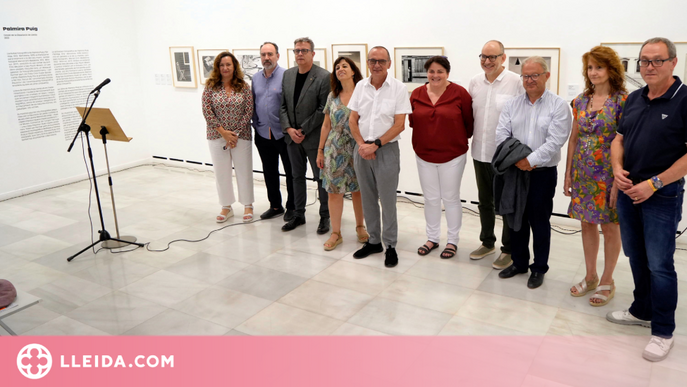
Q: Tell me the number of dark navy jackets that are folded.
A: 1